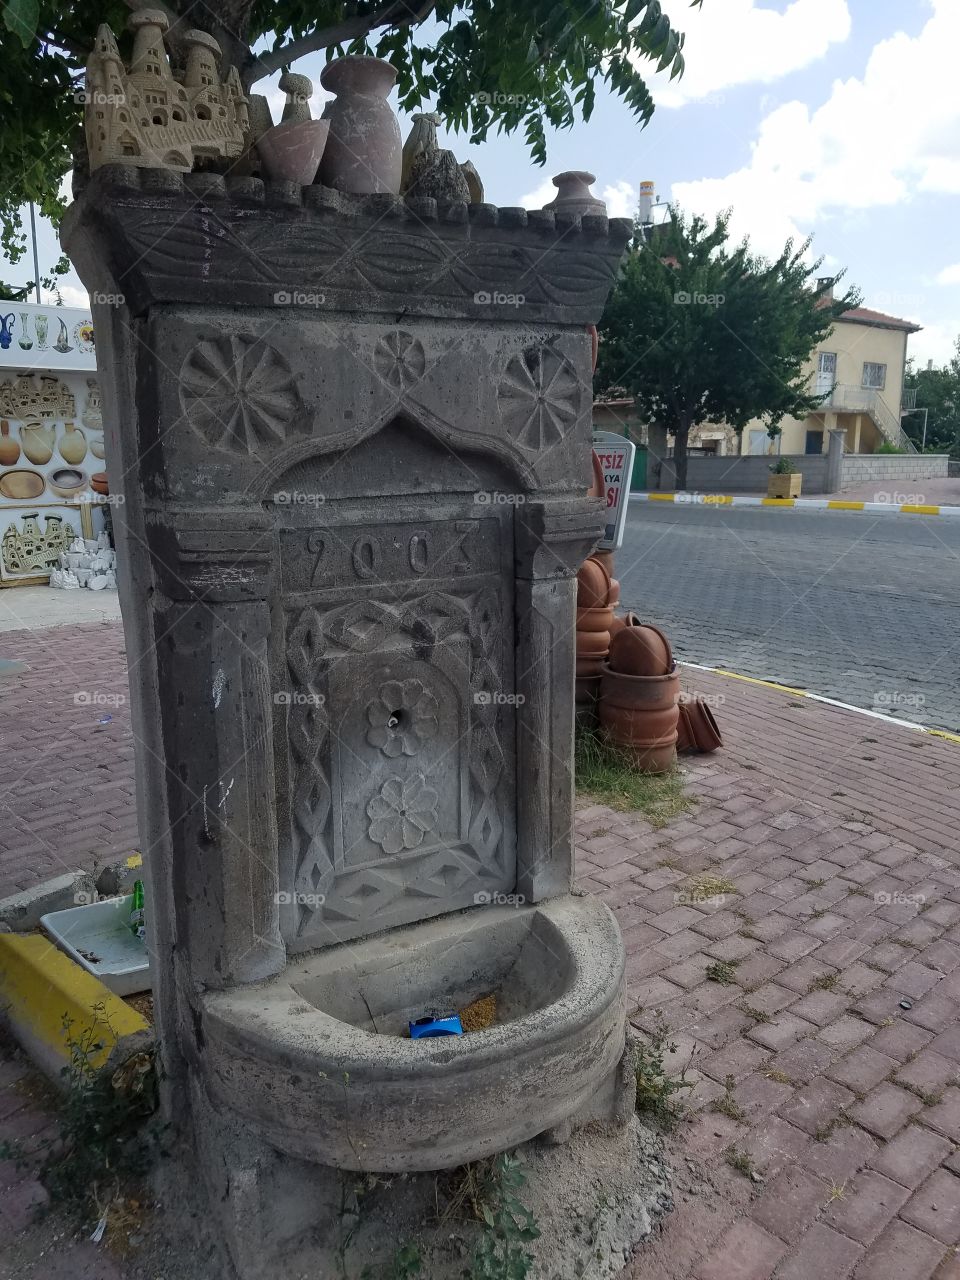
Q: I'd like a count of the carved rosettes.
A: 5